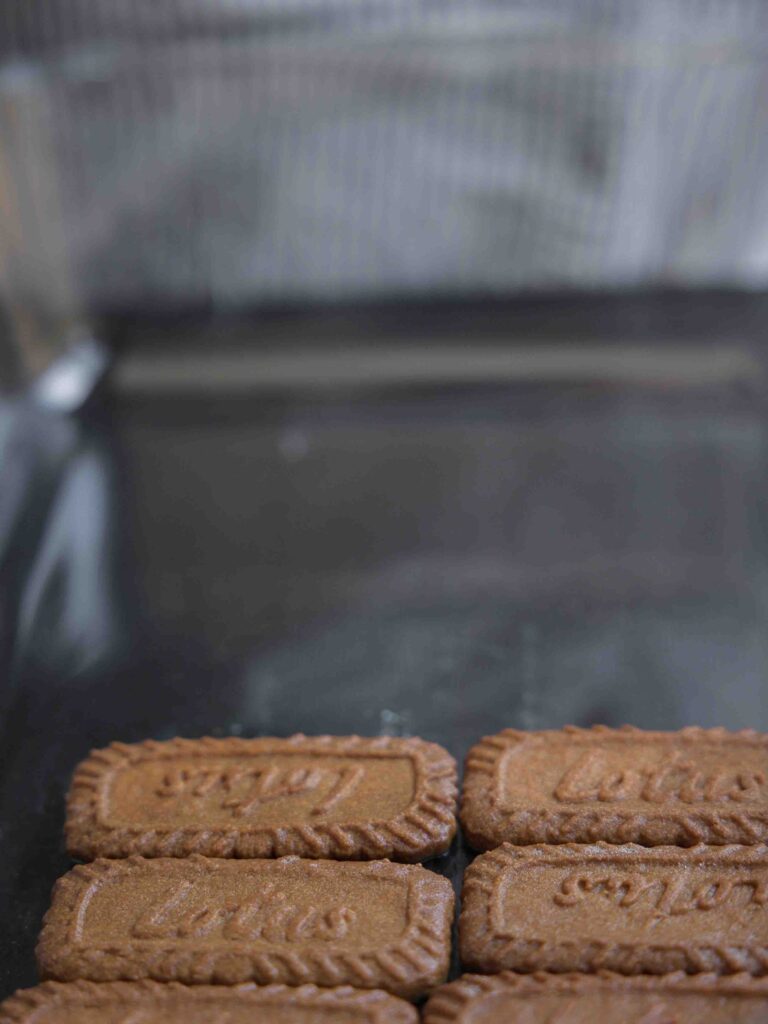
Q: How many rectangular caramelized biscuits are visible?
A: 6